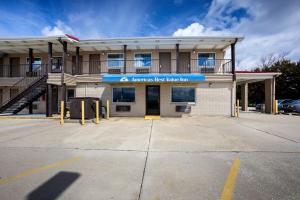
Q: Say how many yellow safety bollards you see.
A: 6